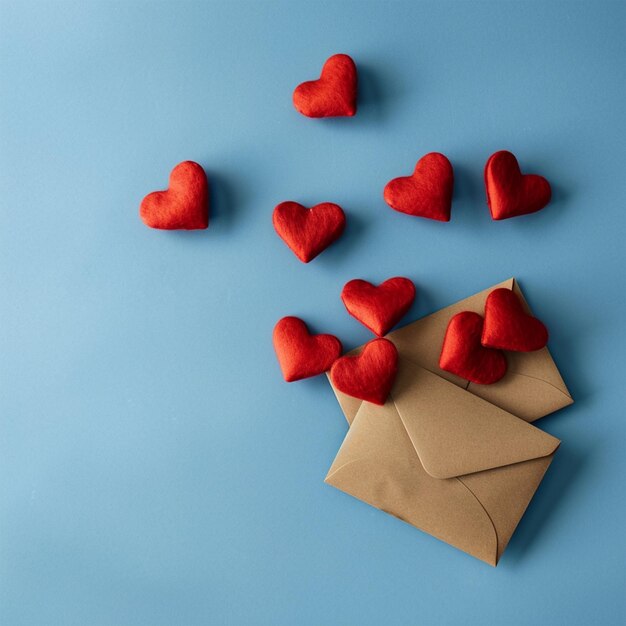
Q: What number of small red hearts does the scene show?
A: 10